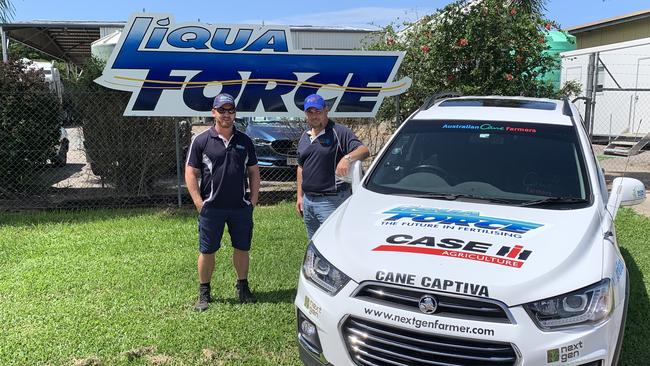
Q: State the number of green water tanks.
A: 1